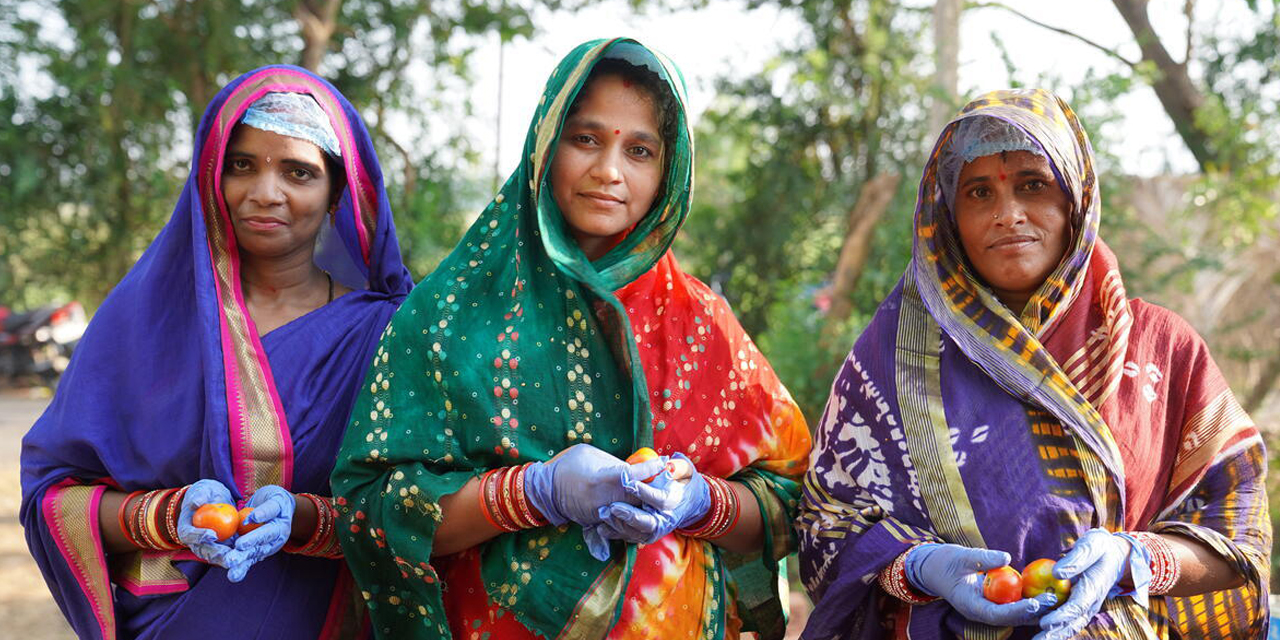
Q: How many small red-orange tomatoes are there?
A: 5